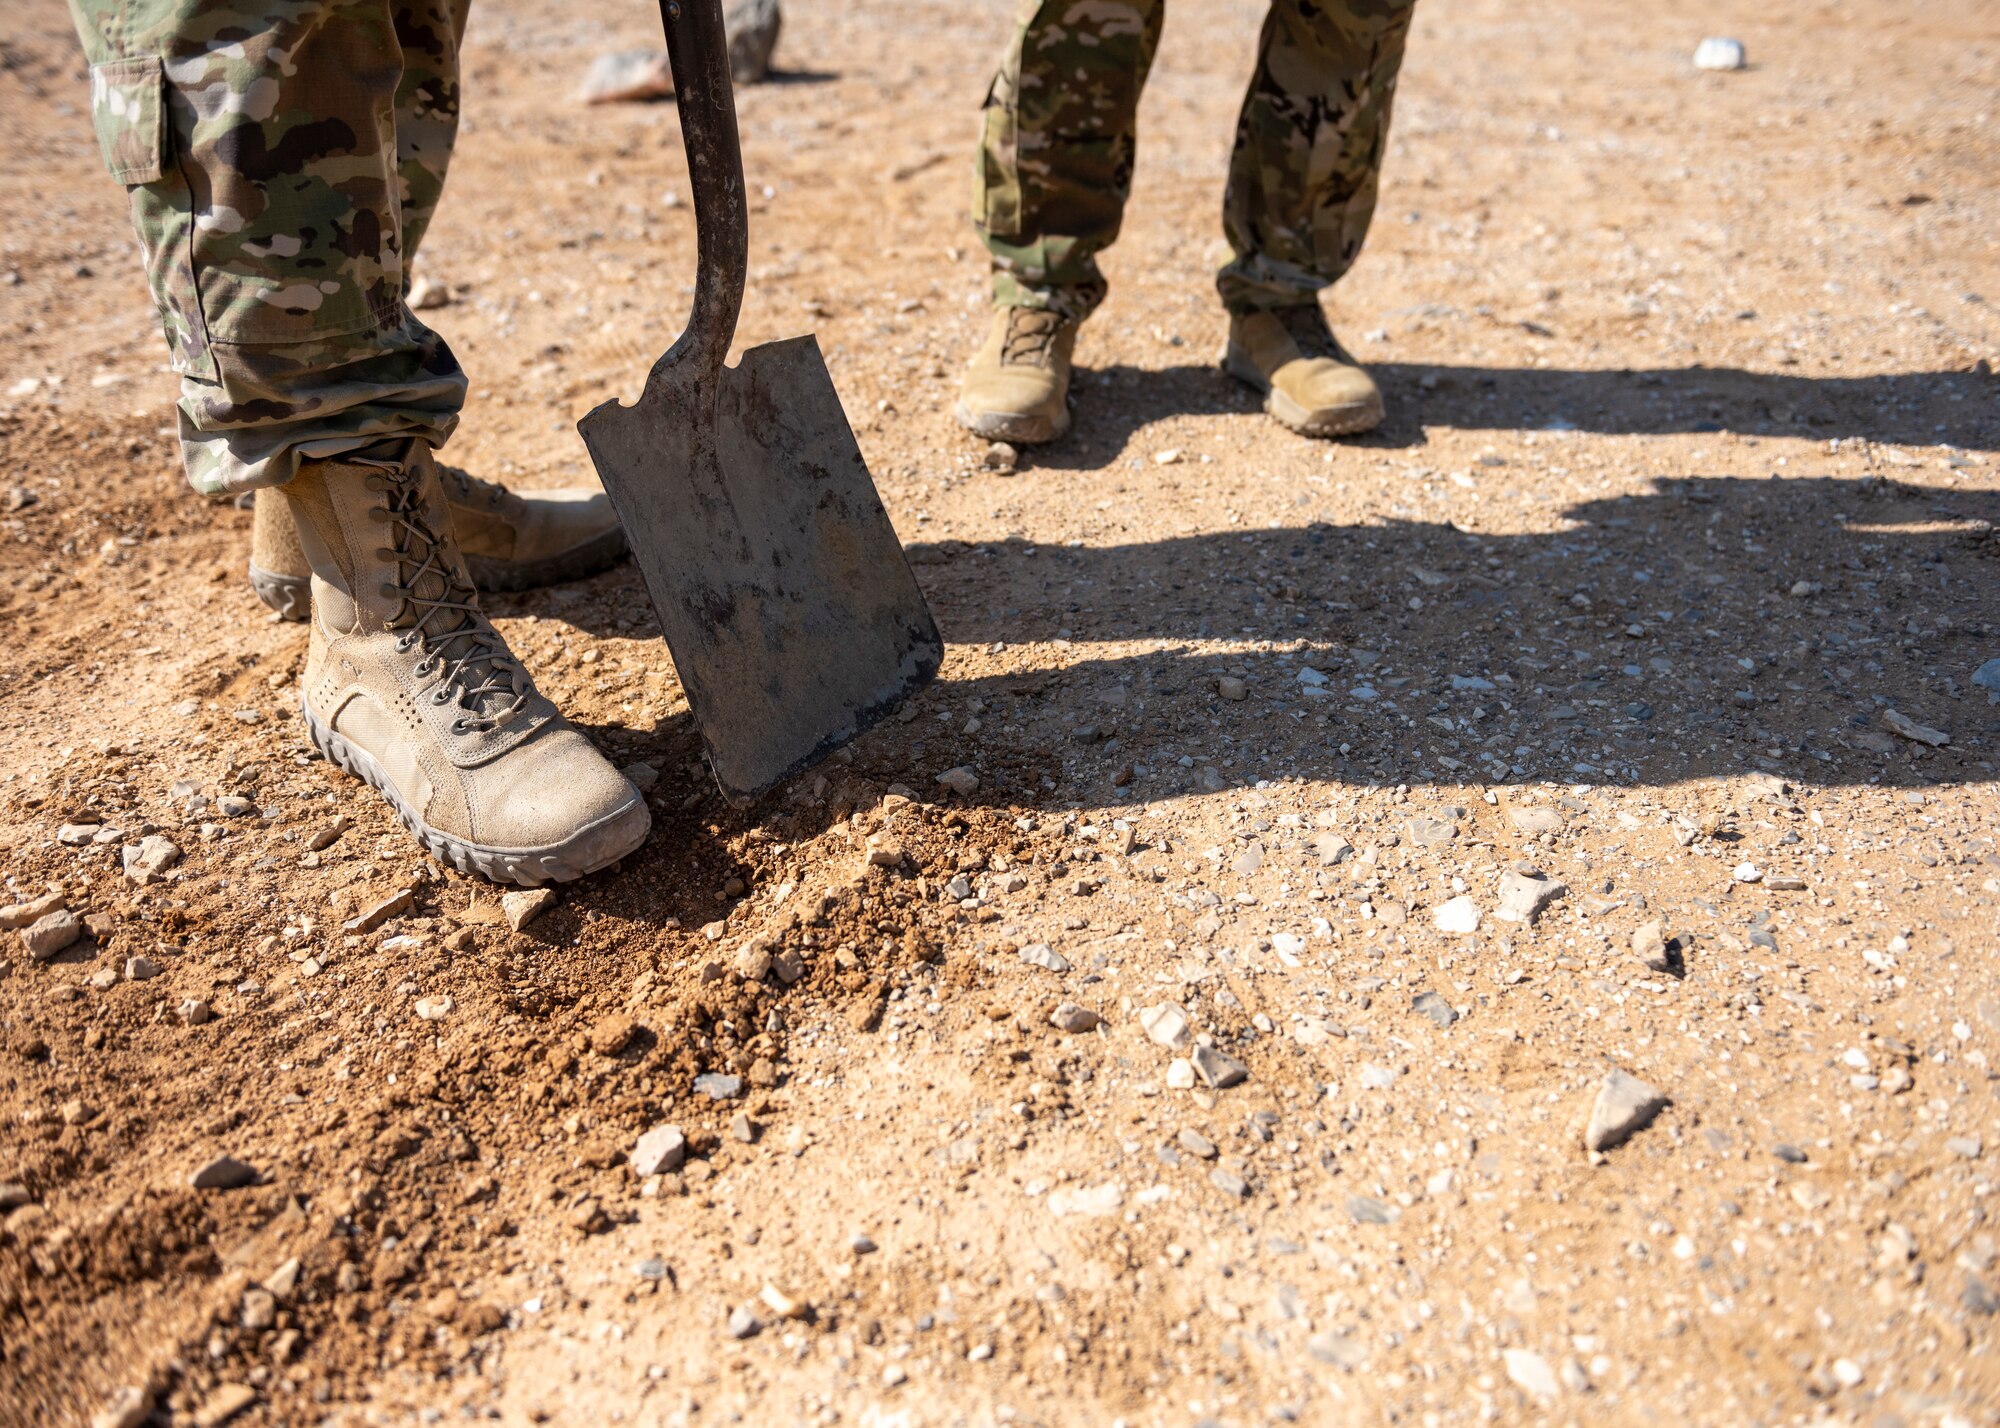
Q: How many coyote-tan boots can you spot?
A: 4